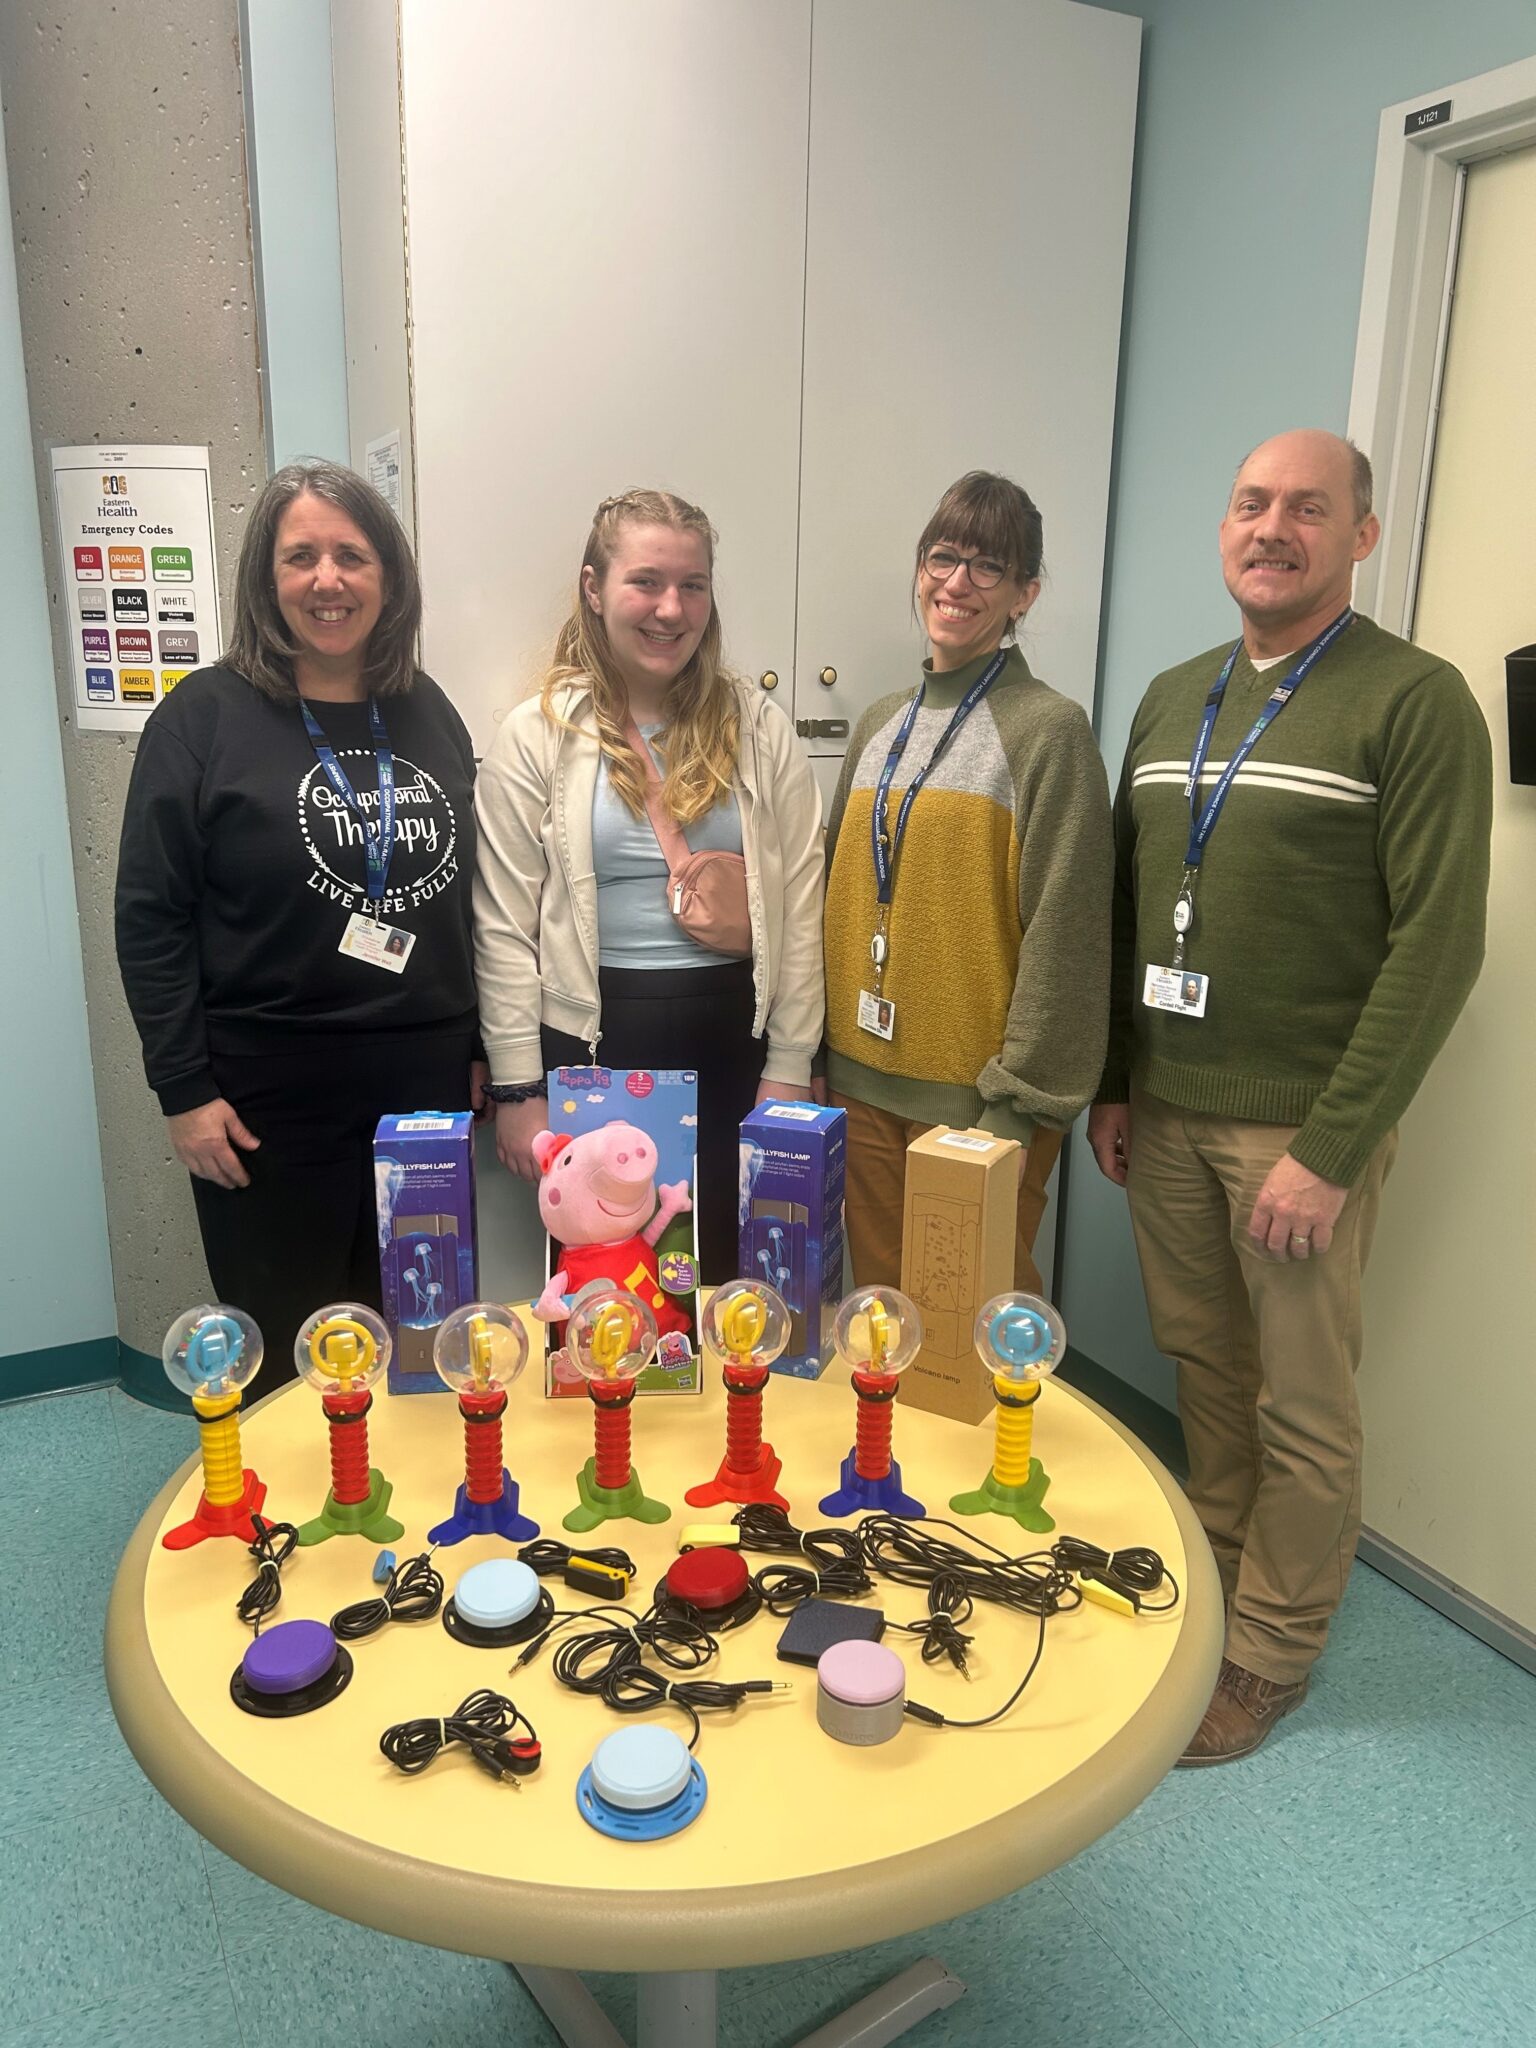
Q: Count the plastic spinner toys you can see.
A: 7